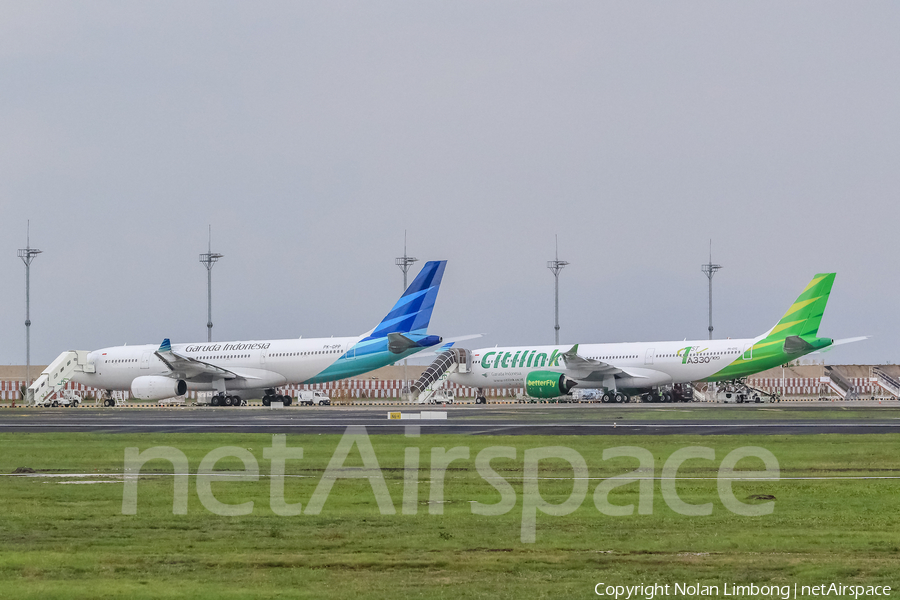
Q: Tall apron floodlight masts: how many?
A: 5